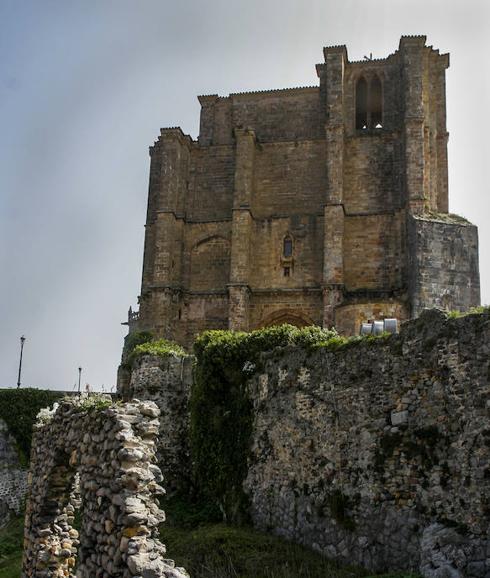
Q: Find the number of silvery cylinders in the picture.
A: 3